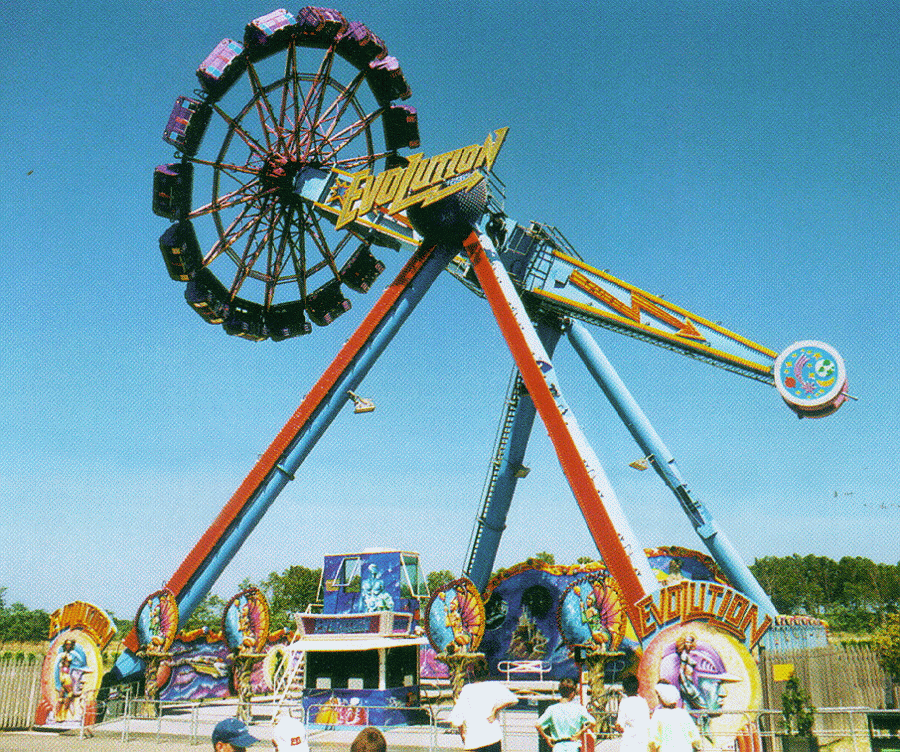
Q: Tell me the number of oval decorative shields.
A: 4